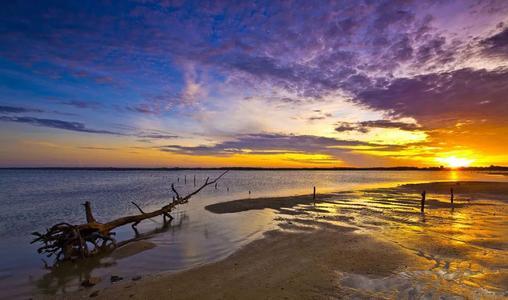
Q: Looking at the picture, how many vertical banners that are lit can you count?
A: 0